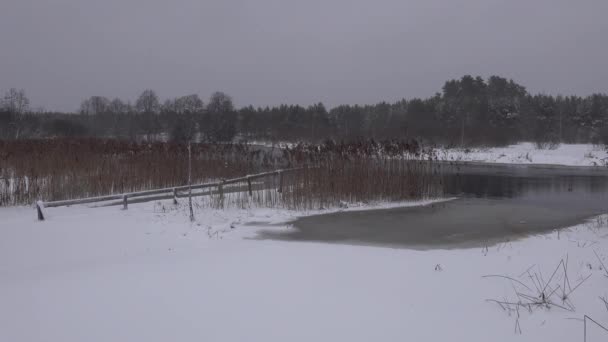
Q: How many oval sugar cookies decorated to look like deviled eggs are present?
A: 0